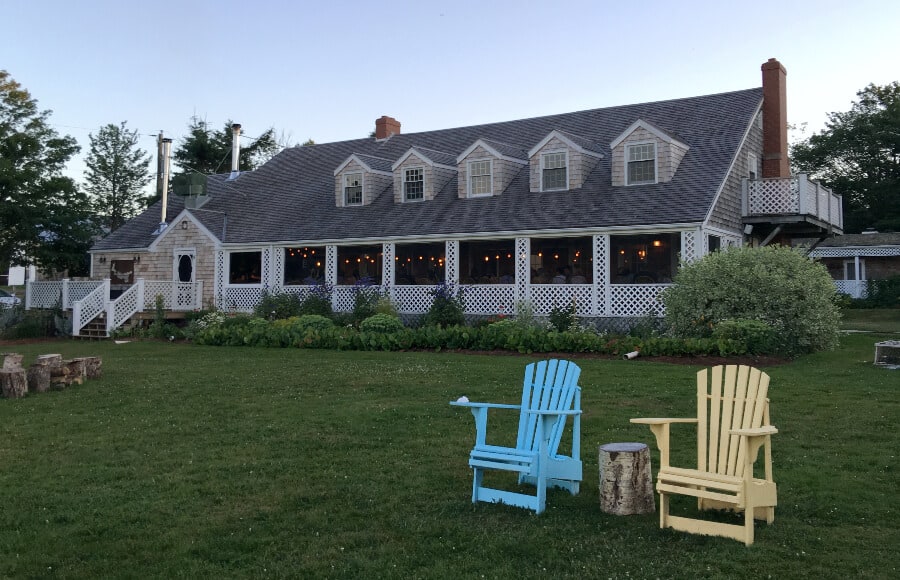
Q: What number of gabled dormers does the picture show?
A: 5